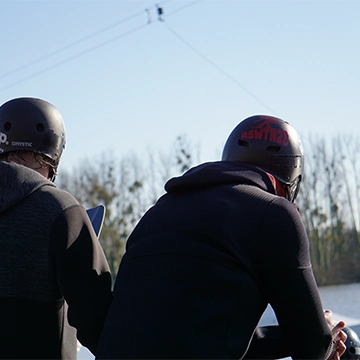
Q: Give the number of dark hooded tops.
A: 2